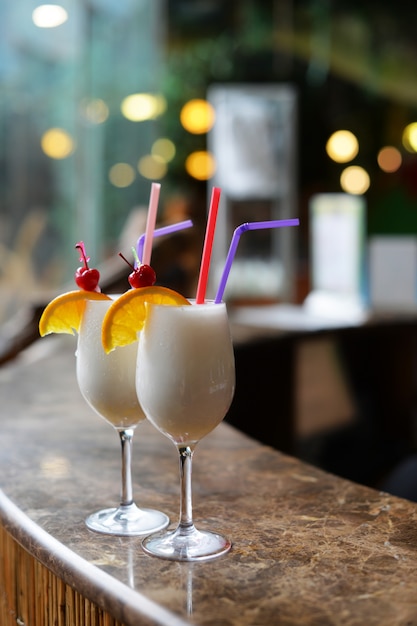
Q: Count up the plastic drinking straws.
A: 4